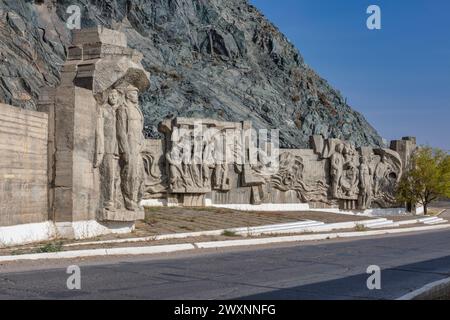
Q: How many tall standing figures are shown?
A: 2